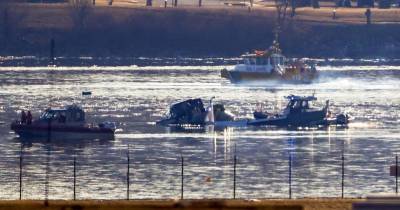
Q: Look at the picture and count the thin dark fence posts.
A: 8